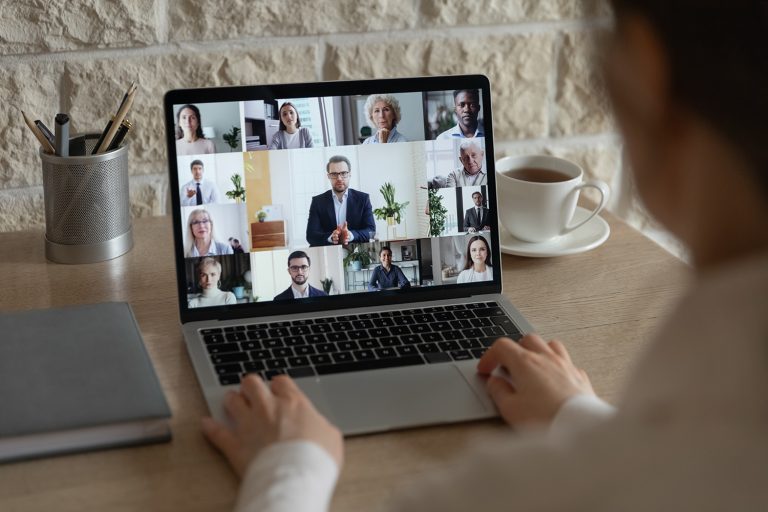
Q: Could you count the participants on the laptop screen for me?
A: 13